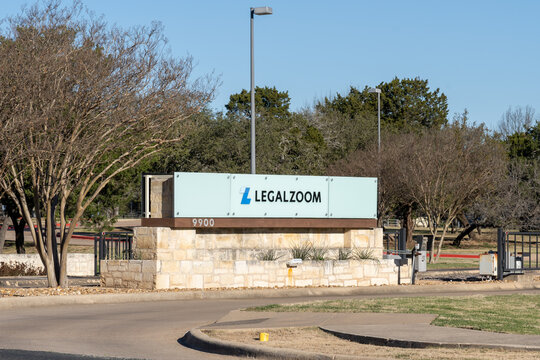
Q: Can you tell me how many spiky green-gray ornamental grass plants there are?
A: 5